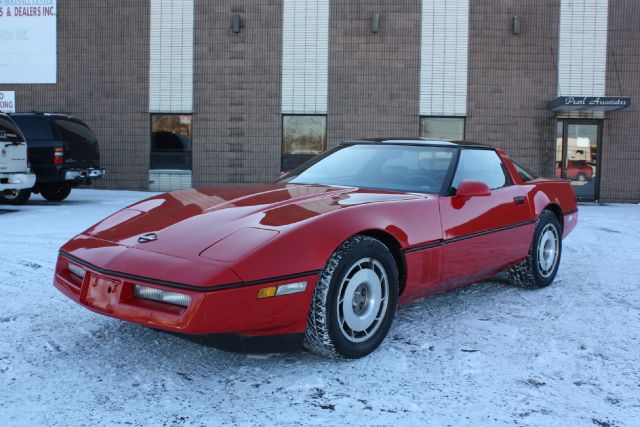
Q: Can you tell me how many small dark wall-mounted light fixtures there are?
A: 3